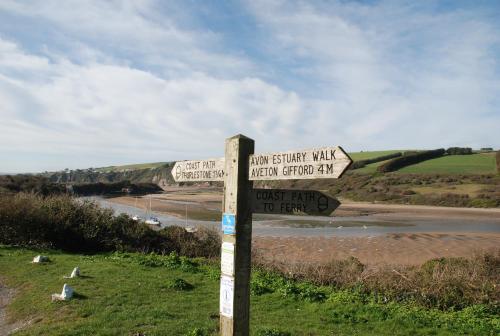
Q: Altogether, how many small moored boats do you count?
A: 3